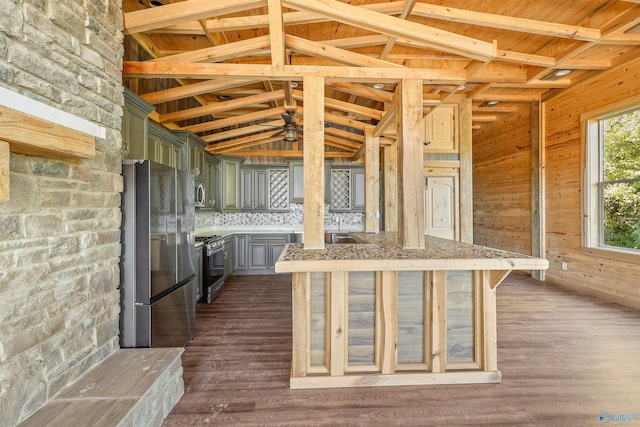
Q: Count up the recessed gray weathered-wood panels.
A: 4